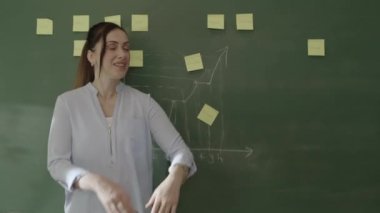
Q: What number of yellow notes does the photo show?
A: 11